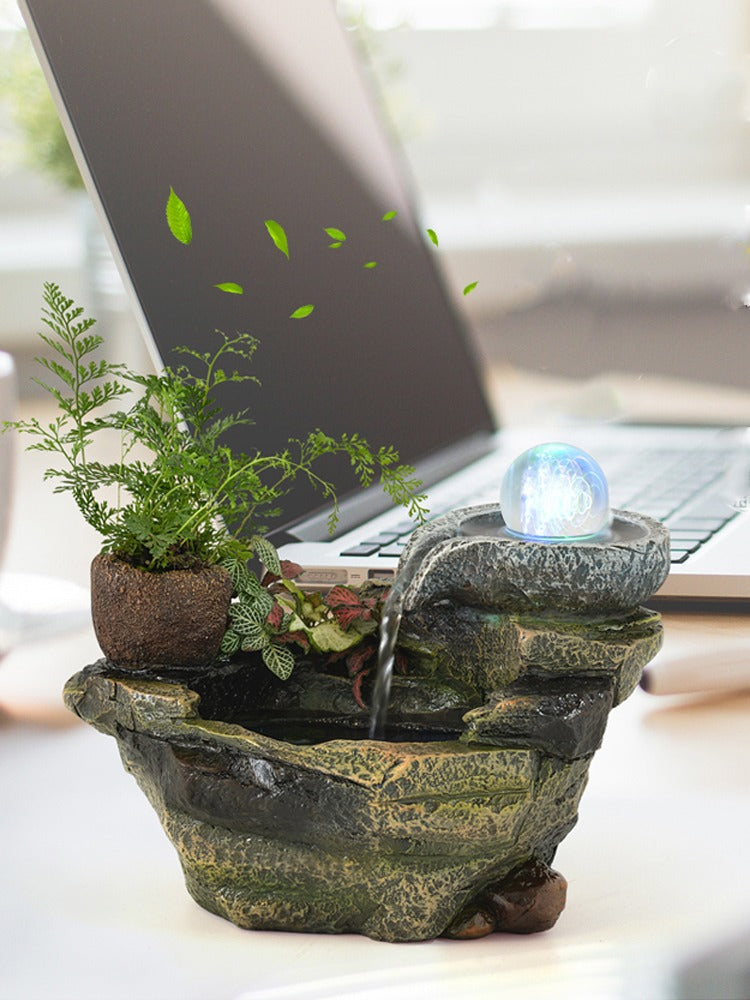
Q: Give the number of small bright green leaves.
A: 10